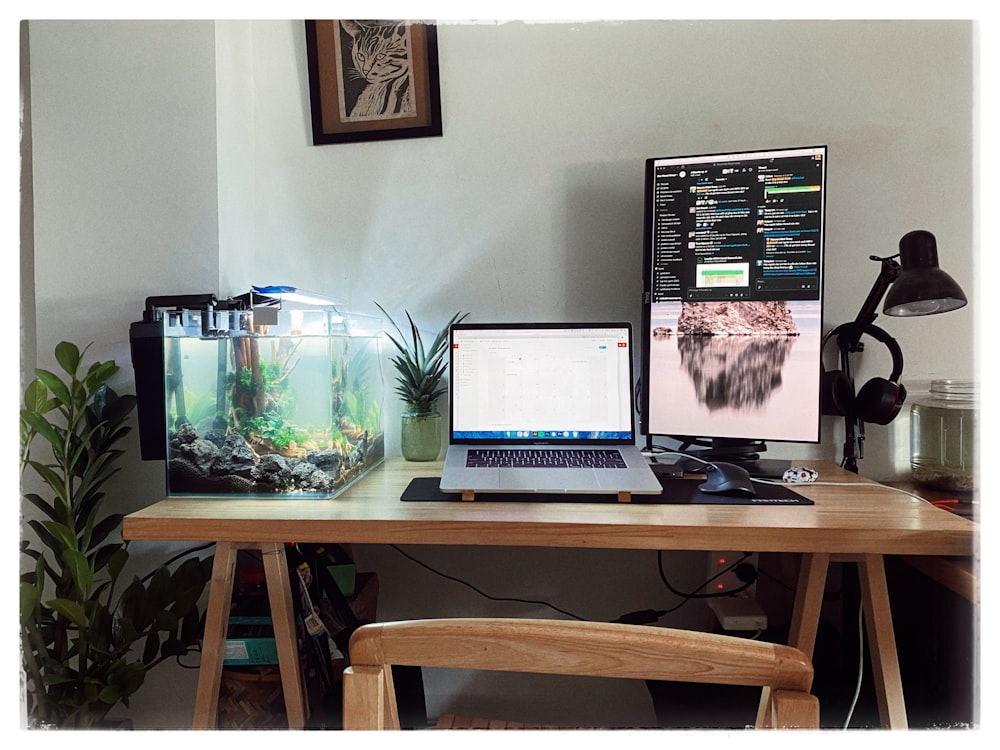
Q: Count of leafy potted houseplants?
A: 2